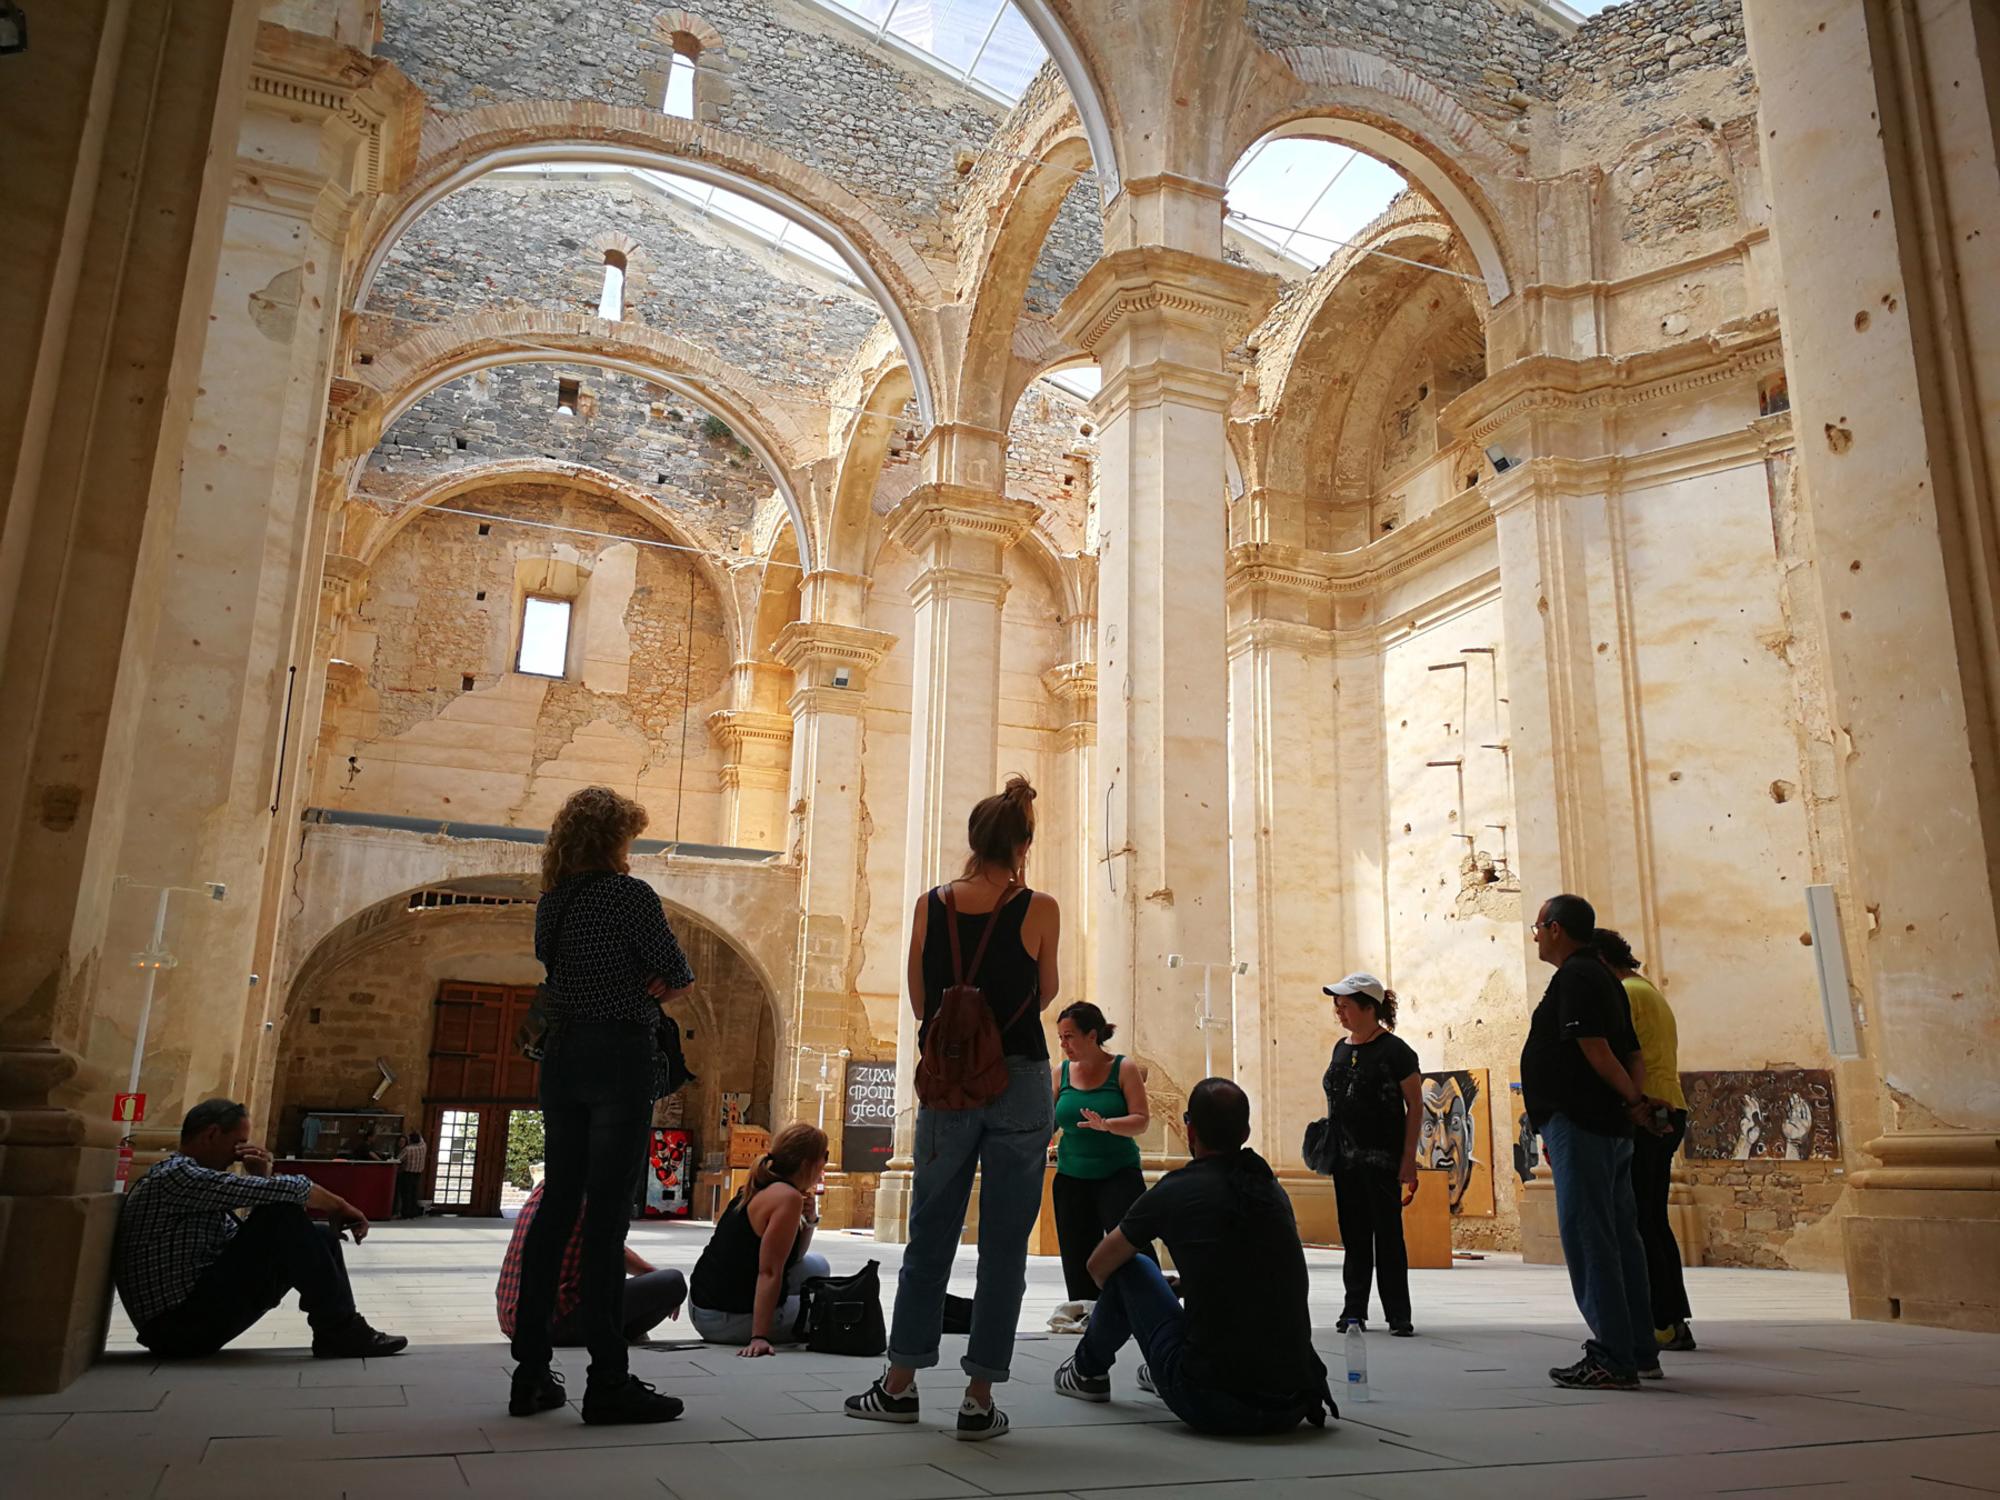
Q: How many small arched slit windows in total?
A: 2